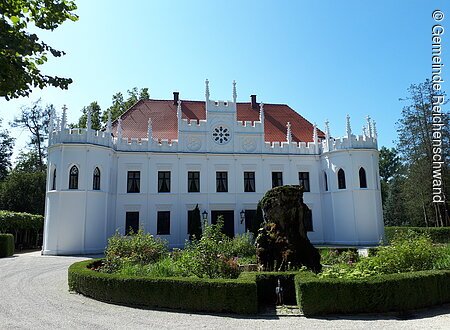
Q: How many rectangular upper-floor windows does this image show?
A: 7